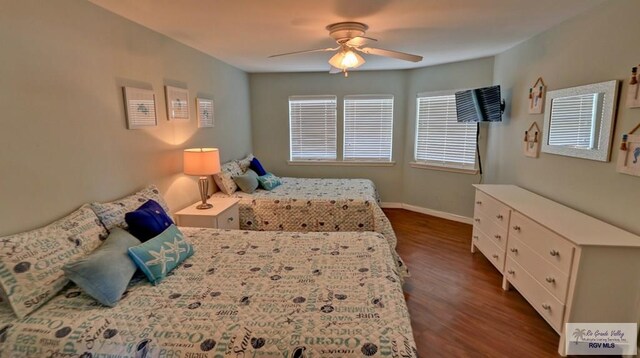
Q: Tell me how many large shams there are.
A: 4